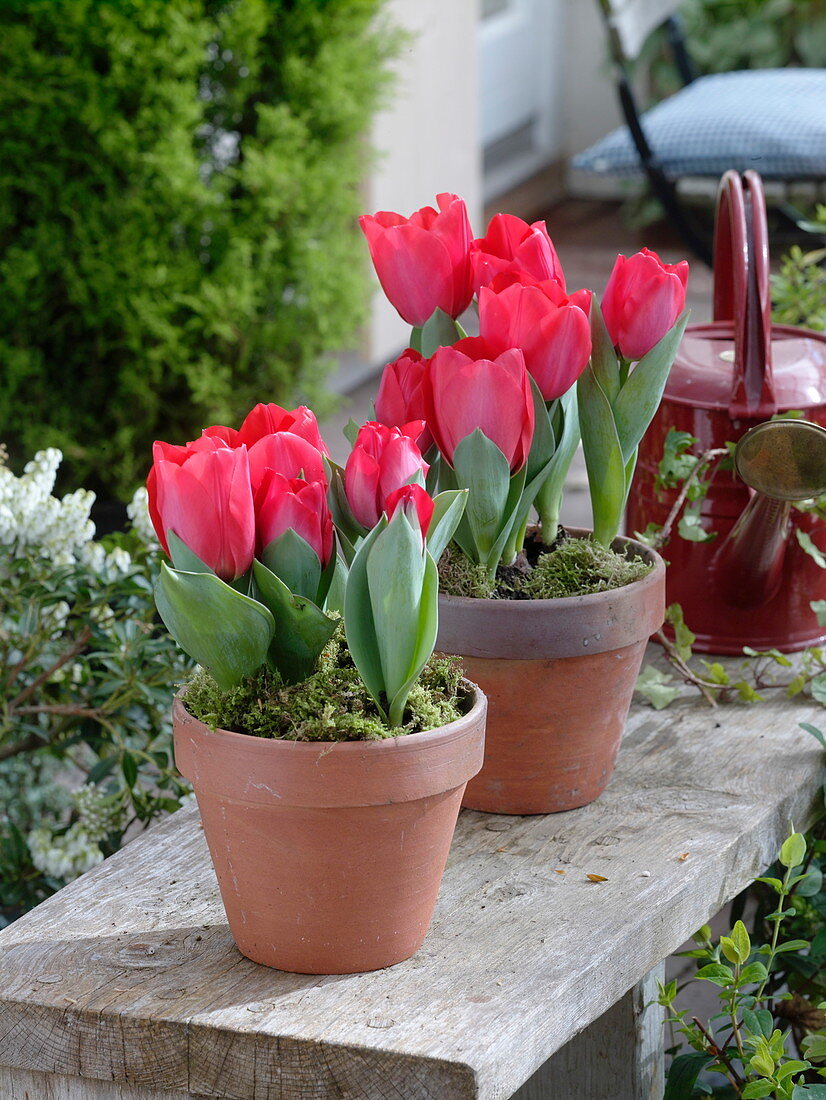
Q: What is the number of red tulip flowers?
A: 11